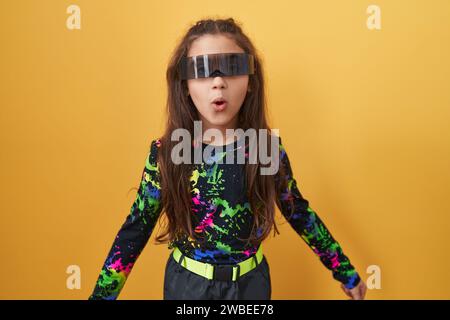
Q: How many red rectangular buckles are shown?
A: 0